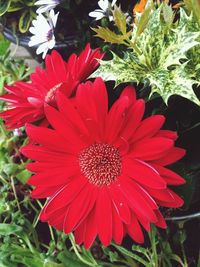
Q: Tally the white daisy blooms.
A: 3